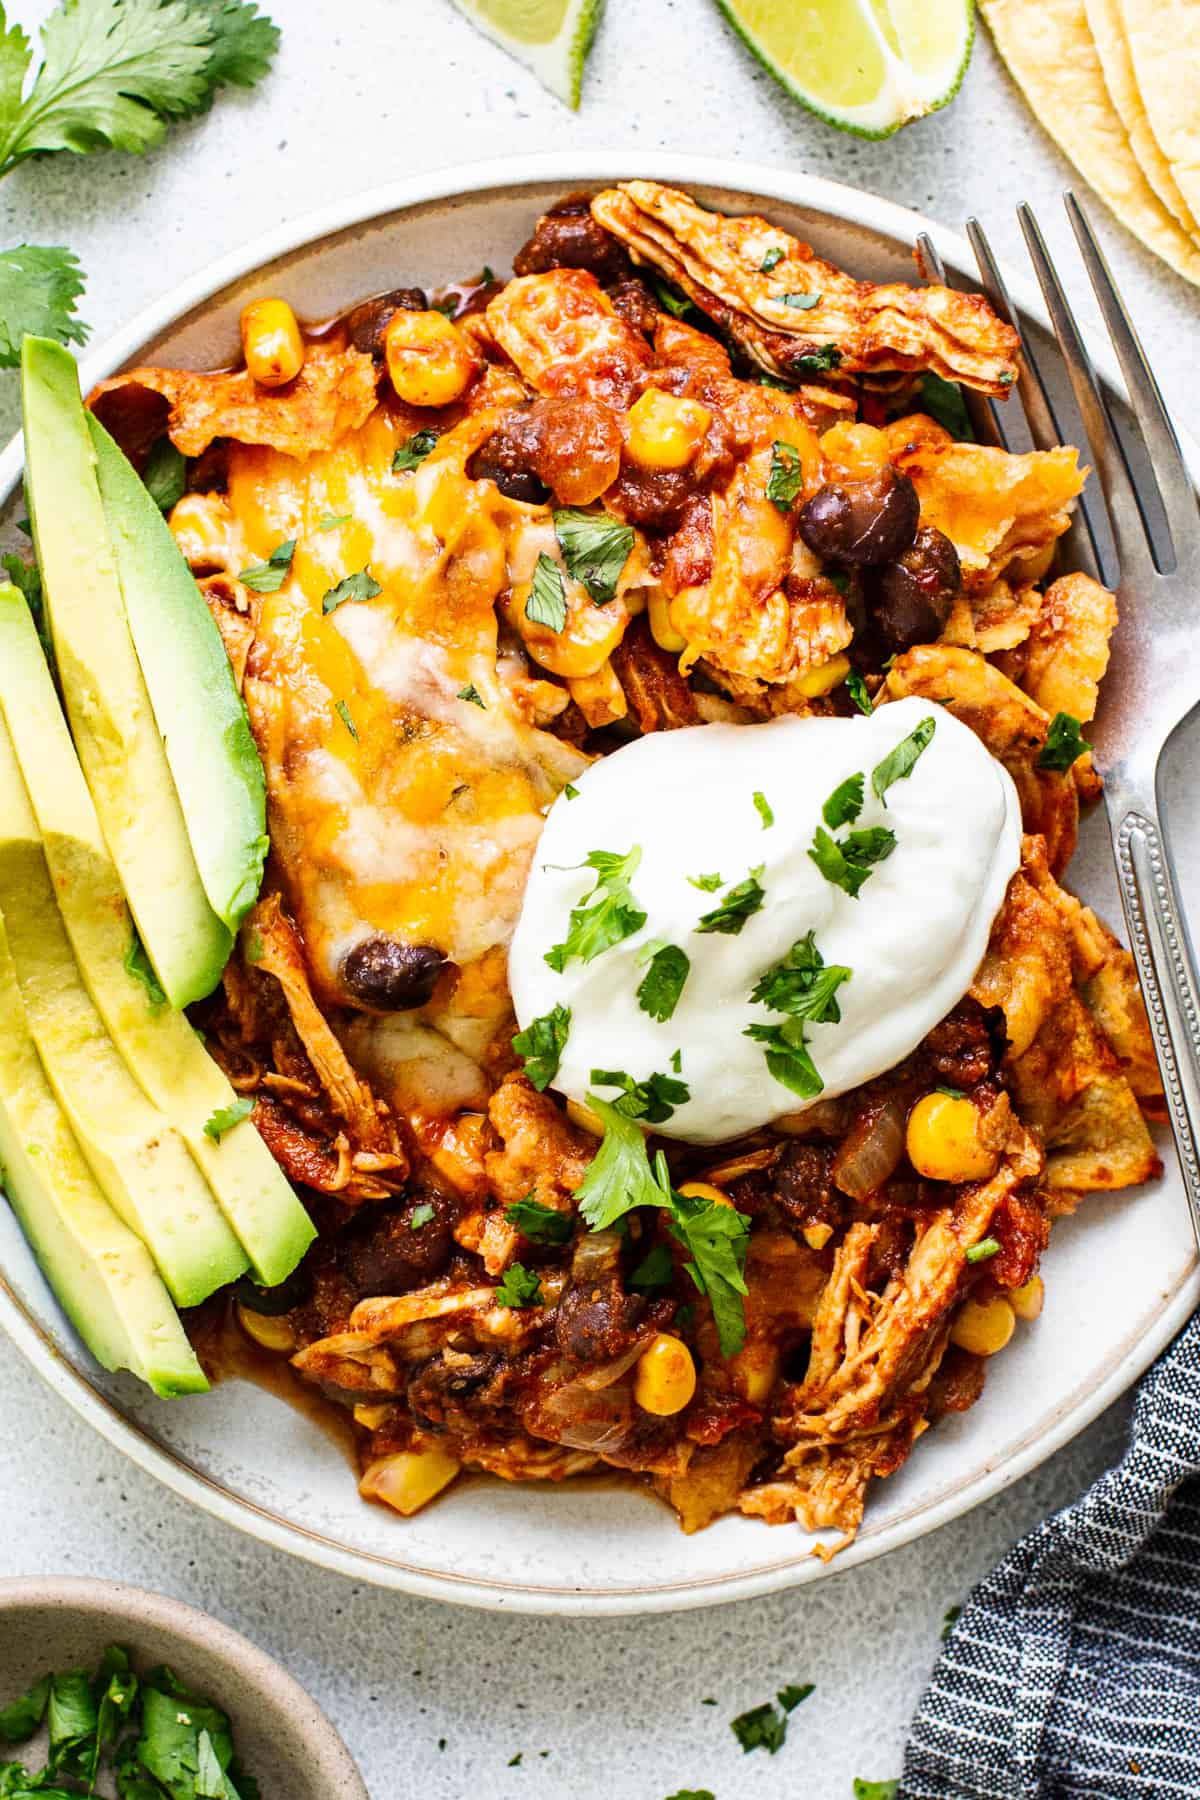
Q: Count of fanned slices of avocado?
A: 5